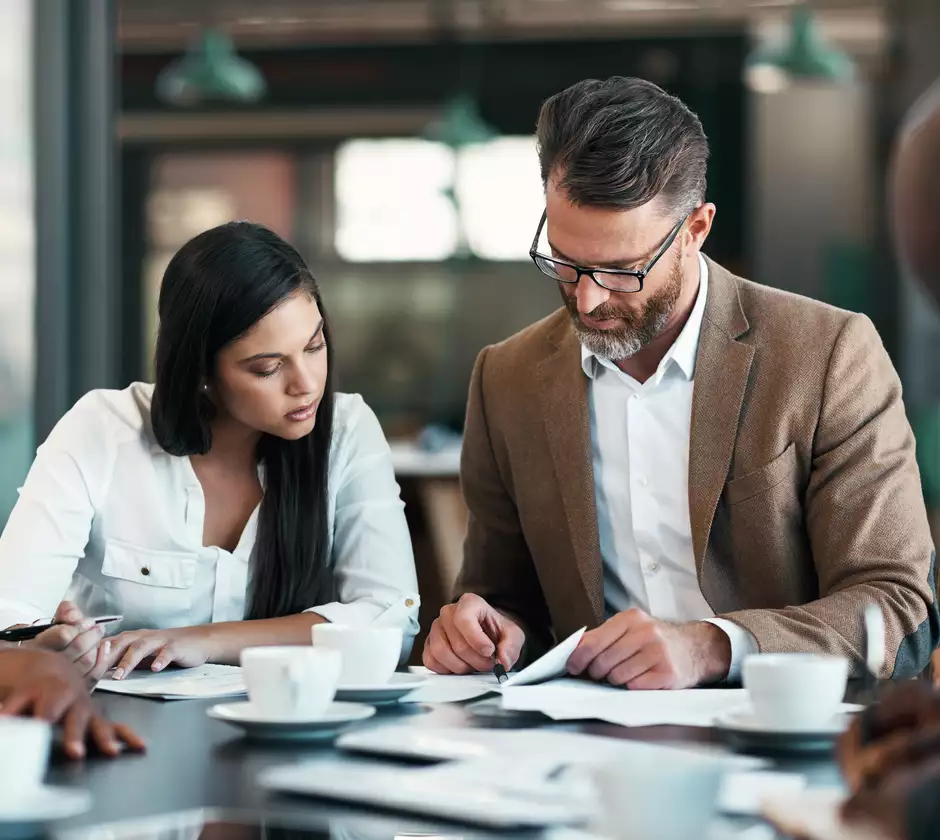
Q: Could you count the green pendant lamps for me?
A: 3